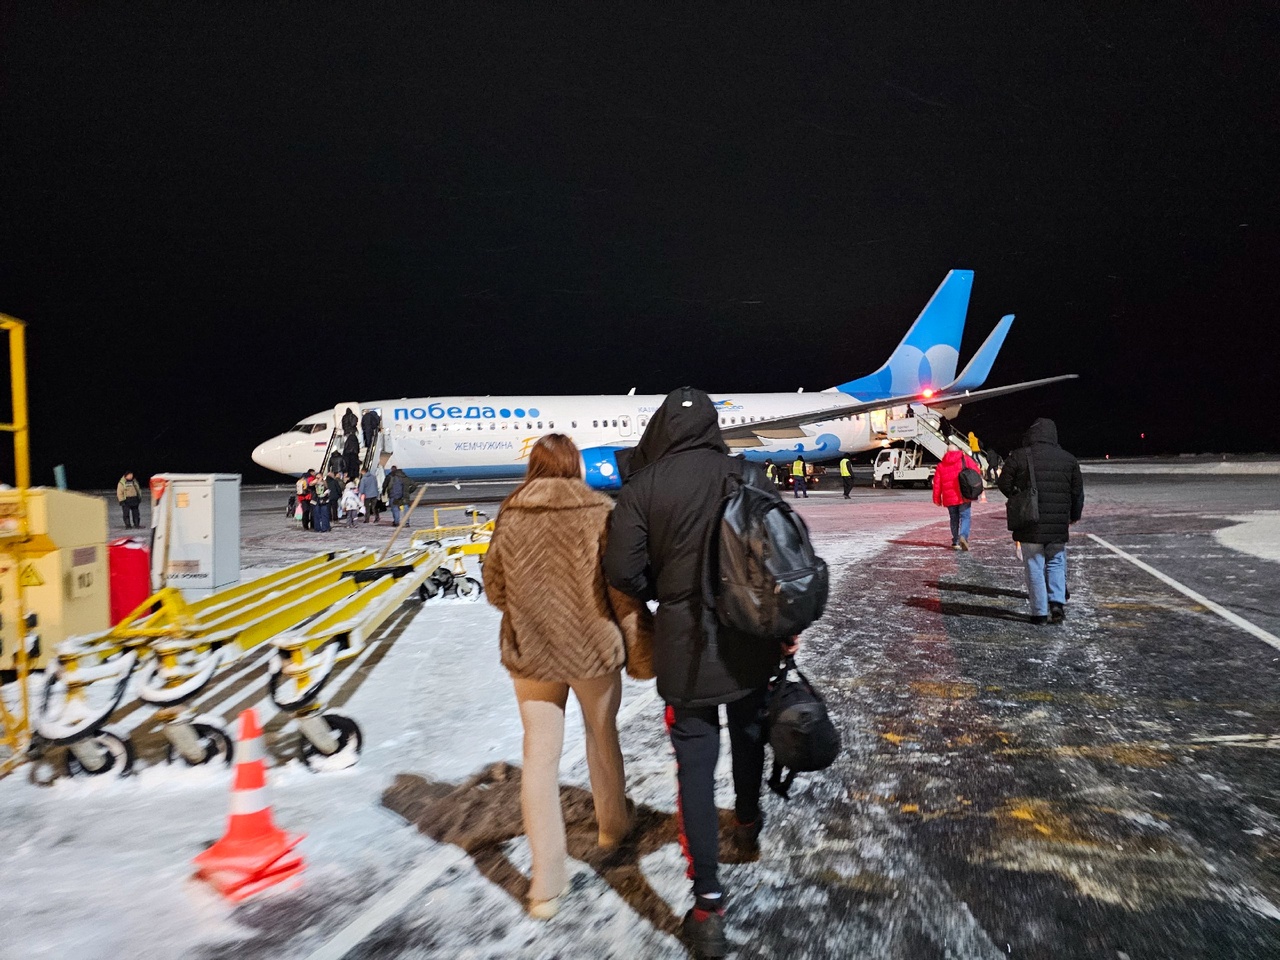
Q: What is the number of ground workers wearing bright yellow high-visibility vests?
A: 3